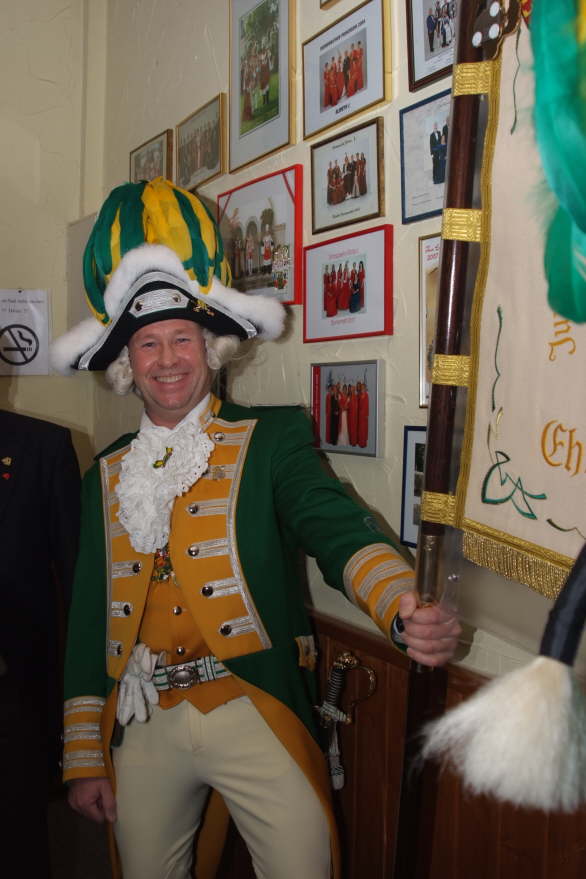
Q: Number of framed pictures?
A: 13